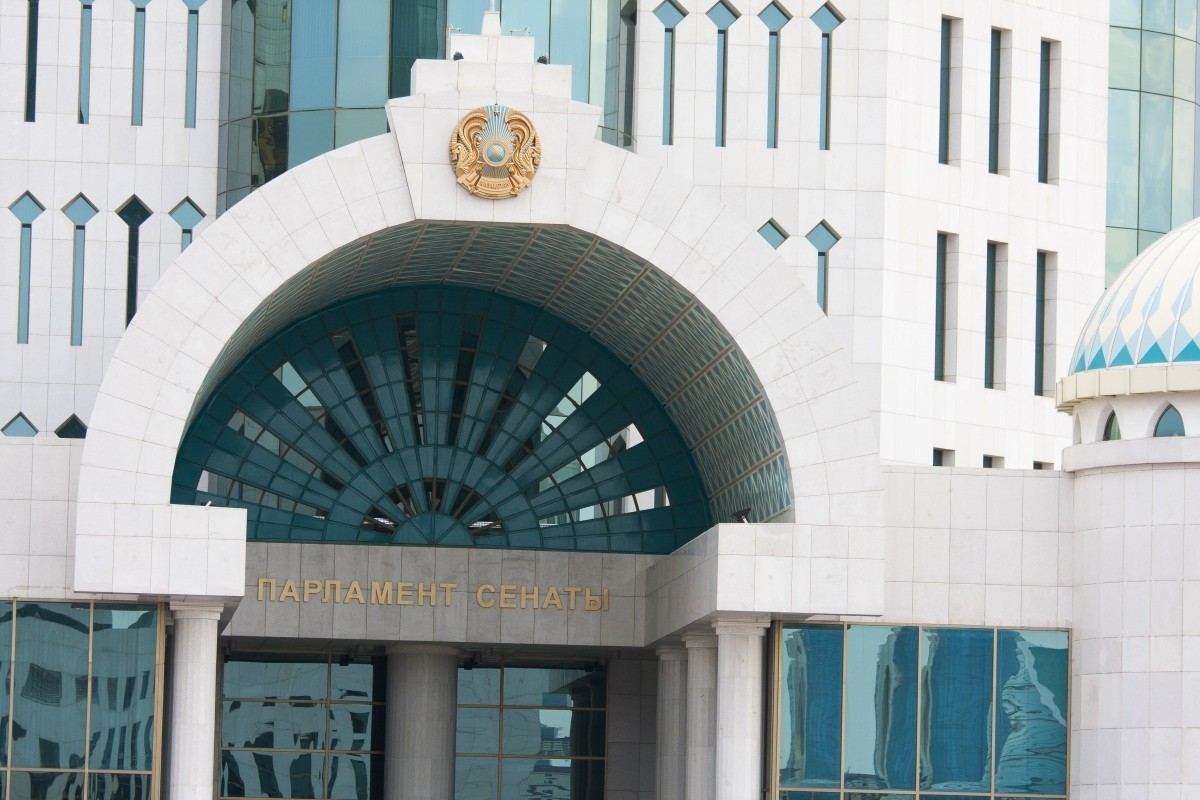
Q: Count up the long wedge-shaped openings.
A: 10